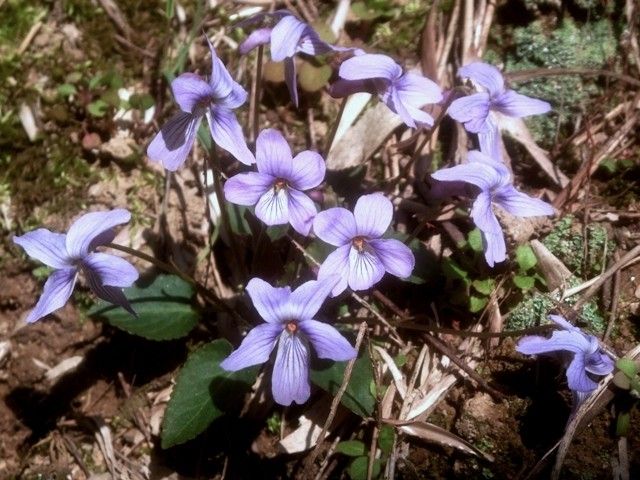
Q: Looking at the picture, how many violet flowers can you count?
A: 10